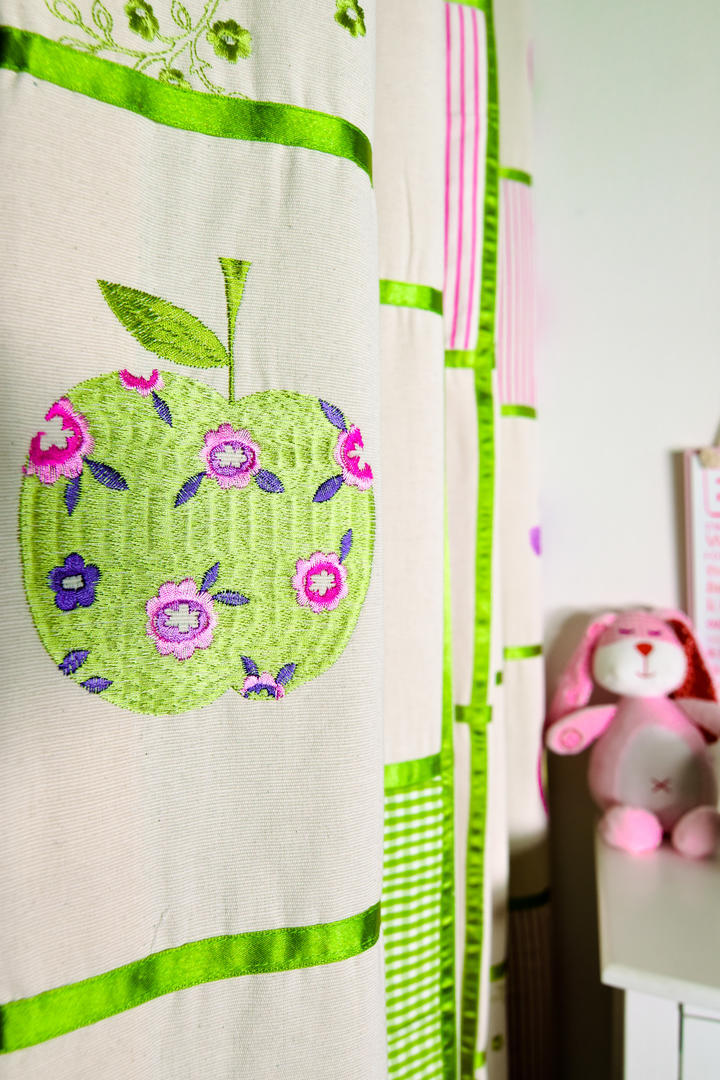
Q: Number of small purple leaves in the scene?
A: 14